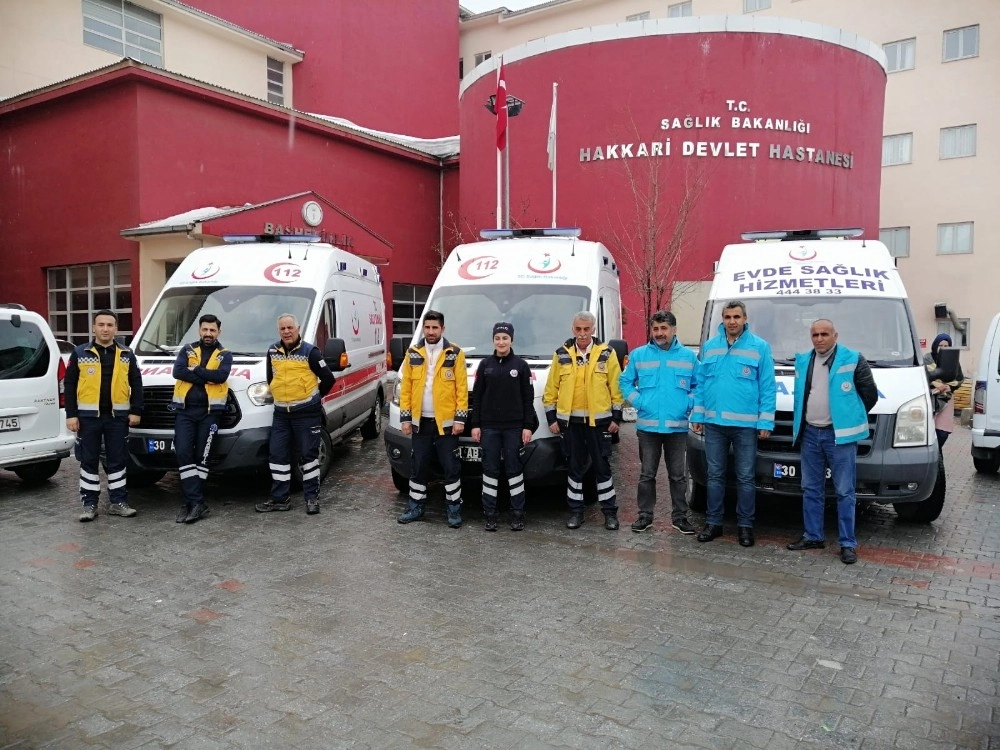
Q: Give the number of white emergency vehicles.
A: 3